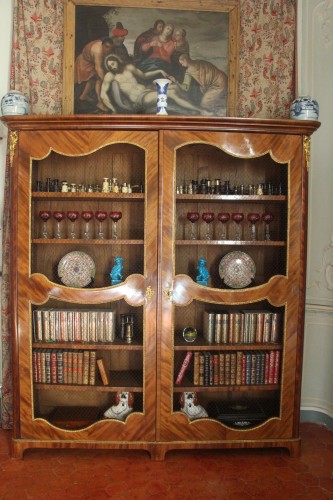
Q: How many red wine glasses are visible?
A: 12